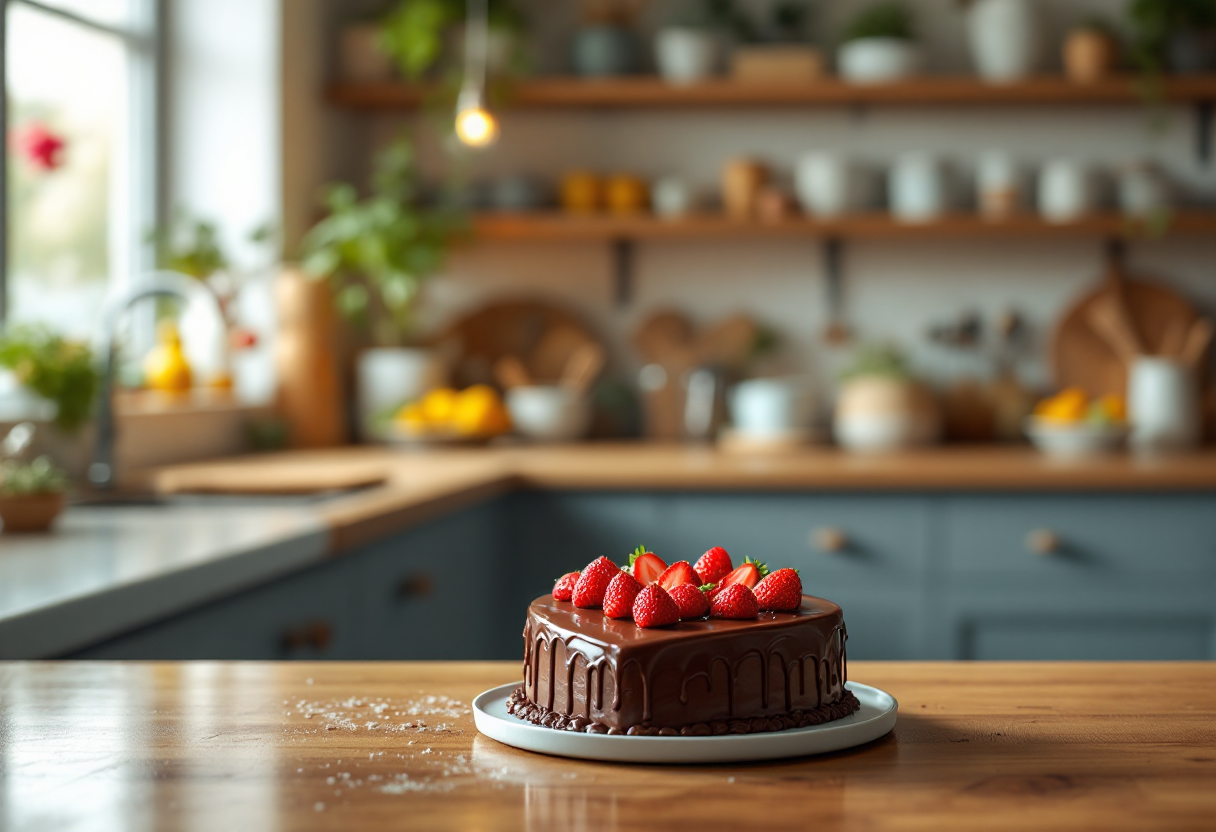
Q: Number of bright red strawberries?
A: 11